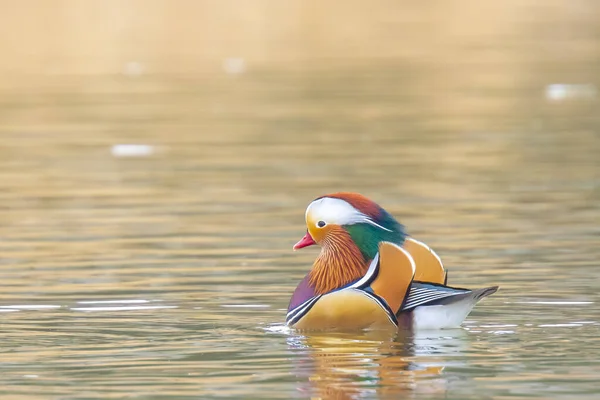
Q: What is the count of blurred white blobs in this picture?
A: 4